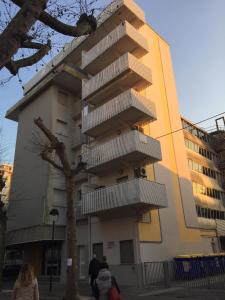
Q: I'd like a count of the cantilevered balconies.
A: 5